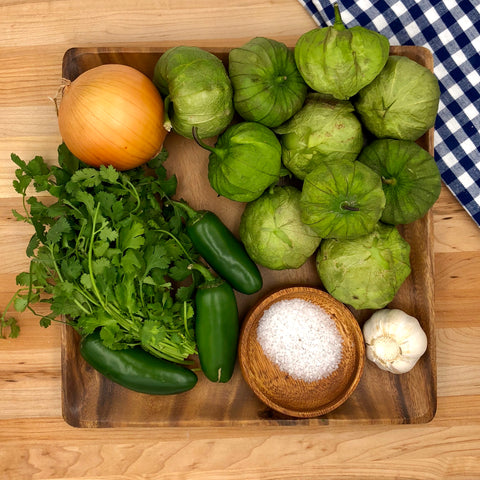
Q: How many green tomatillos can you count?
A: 10